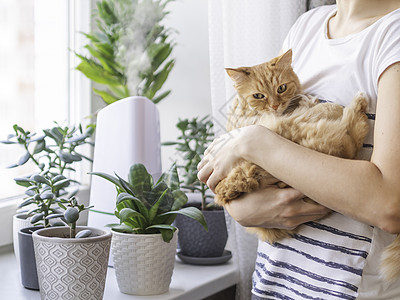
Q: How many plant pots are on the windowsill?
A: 5